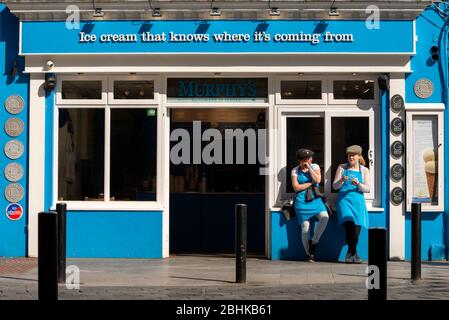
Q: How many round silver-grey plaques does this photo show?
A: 6